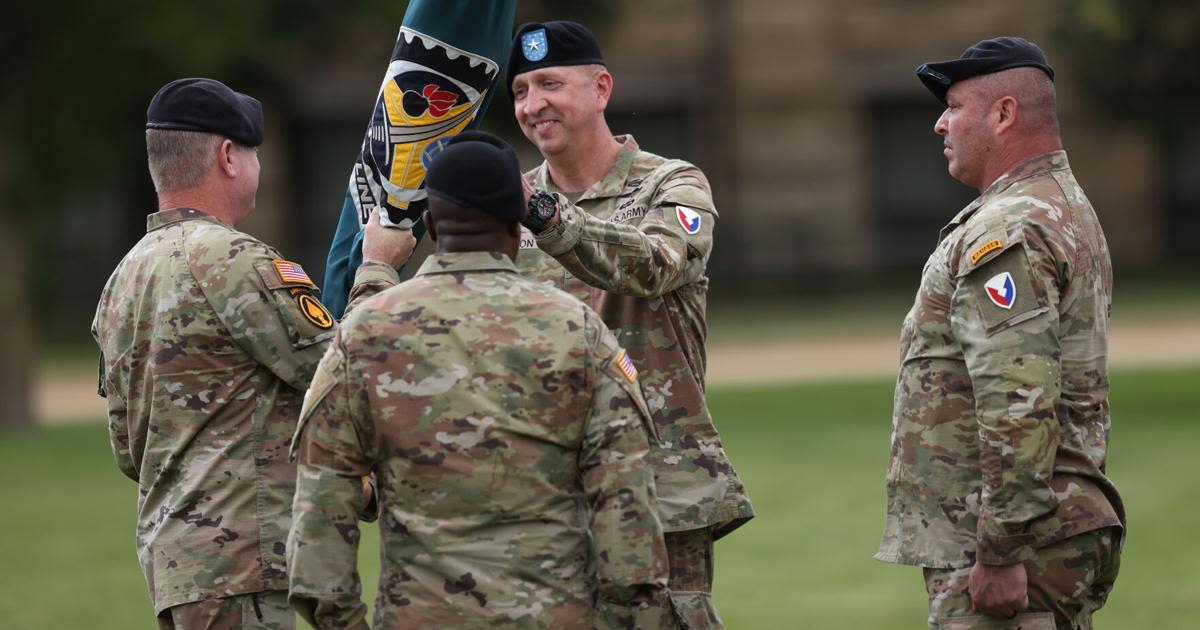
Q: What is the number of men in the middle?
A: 2